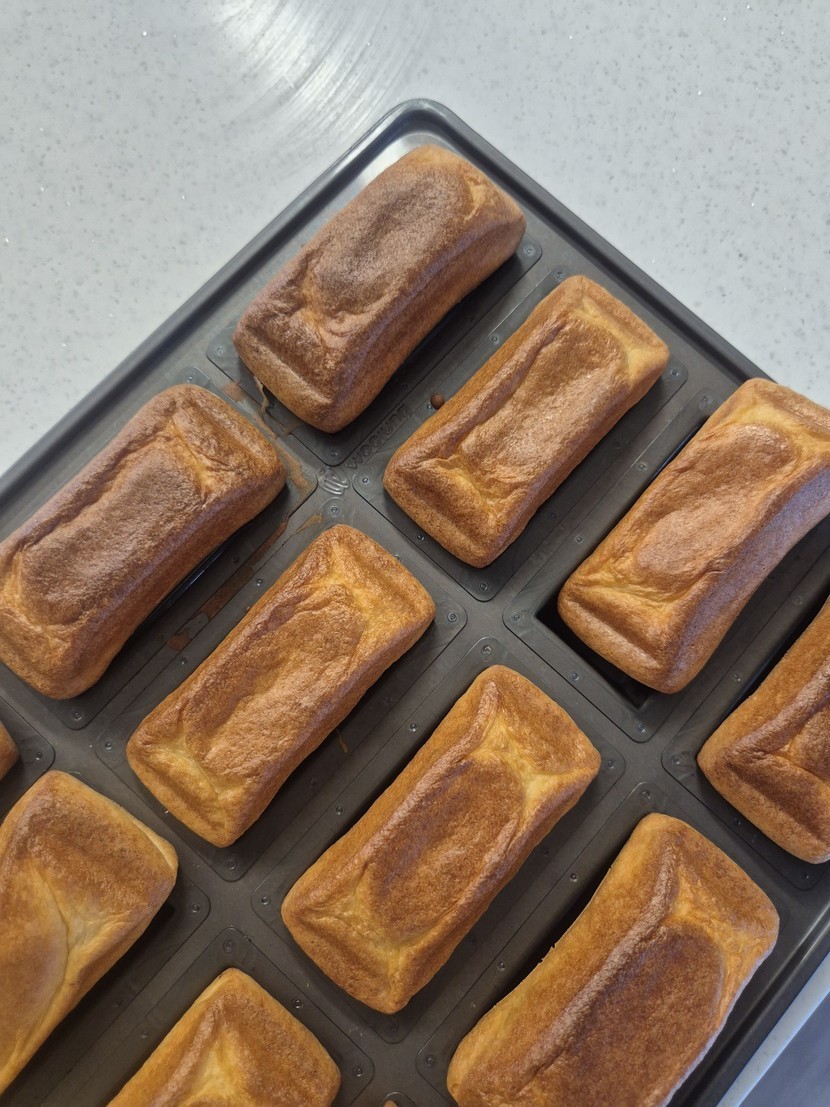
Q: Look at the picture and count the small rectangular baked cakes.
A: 11